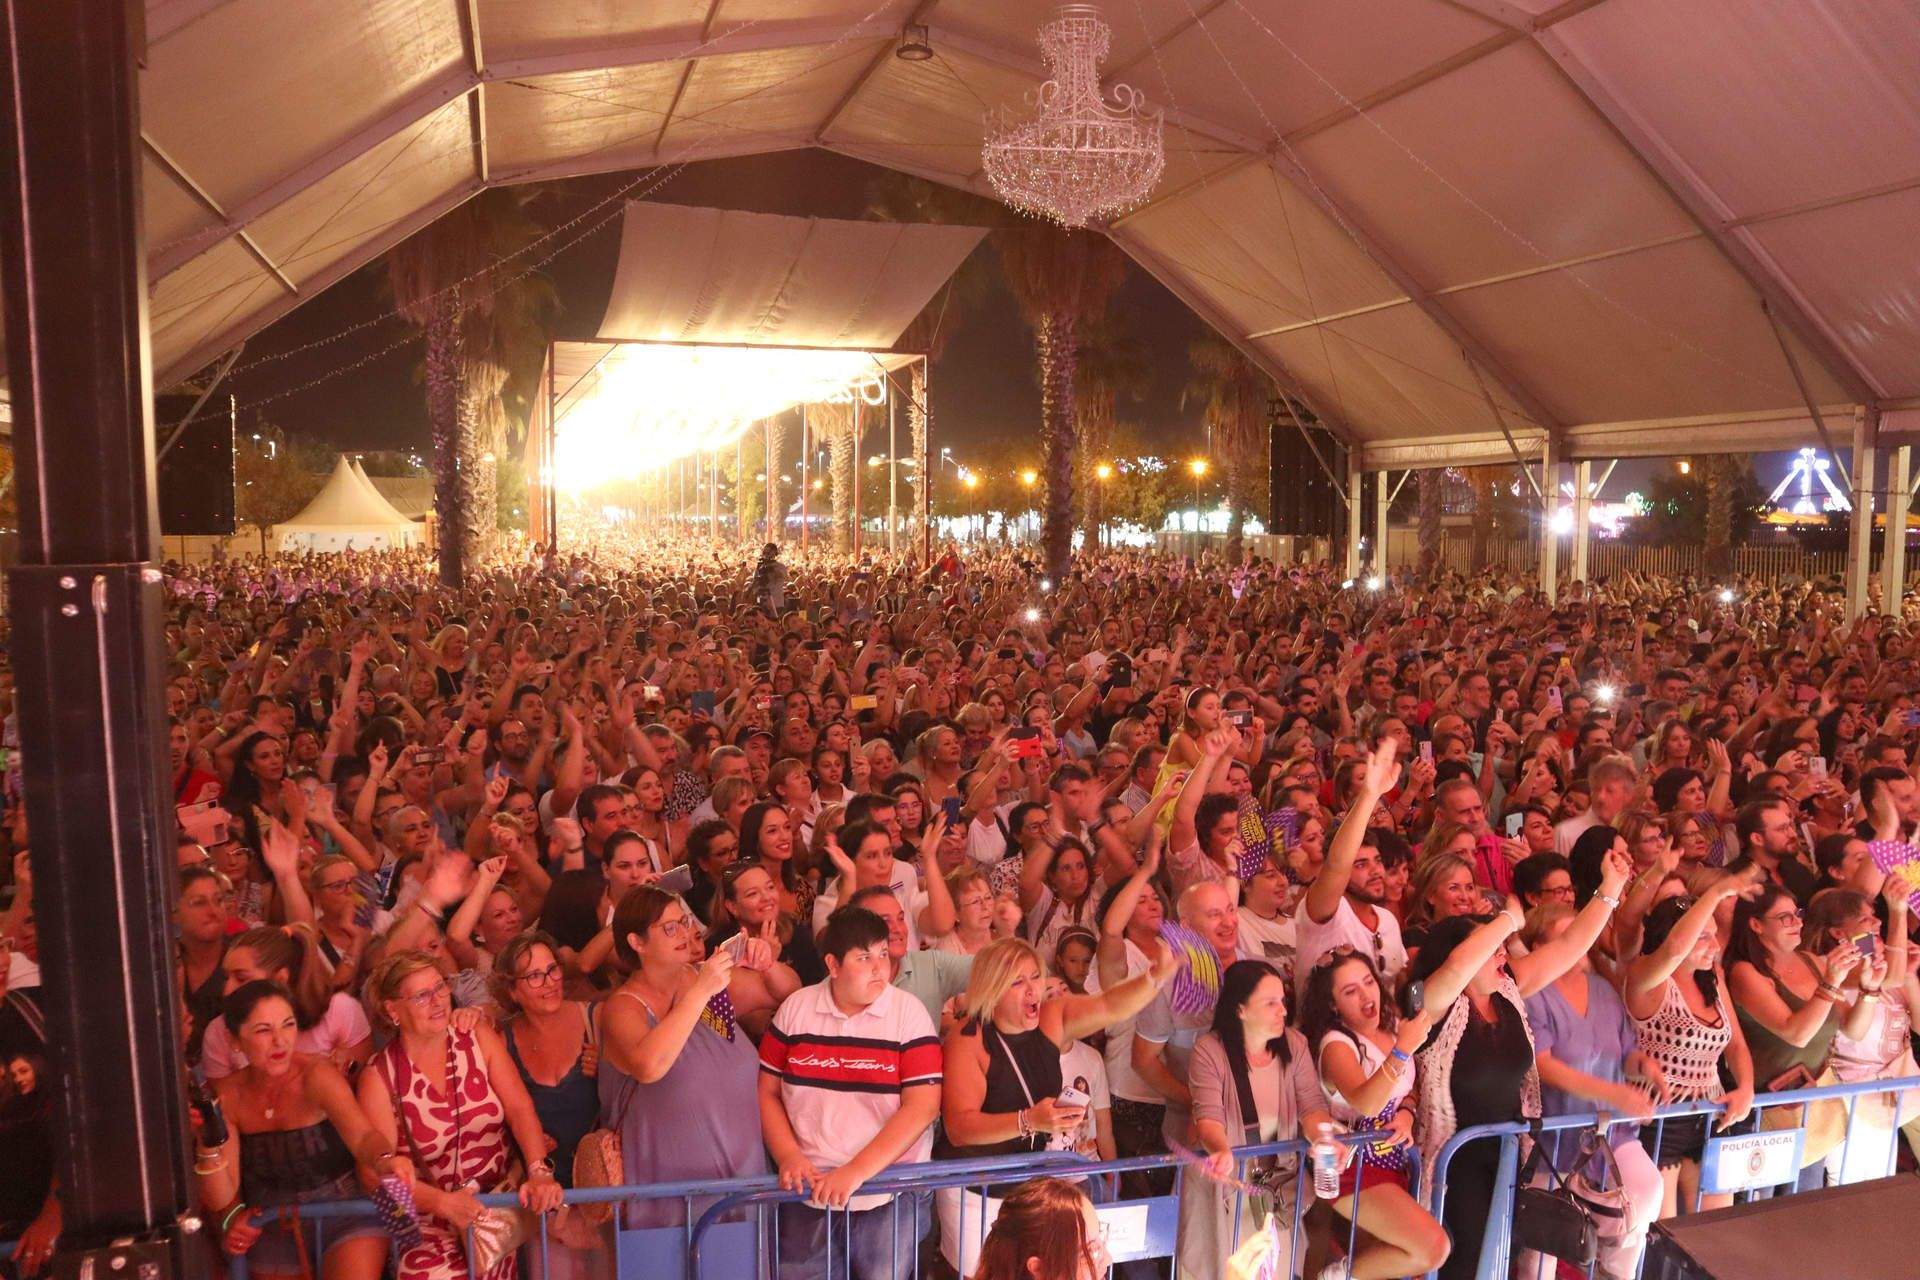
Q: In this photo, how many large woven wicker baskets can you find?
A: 0